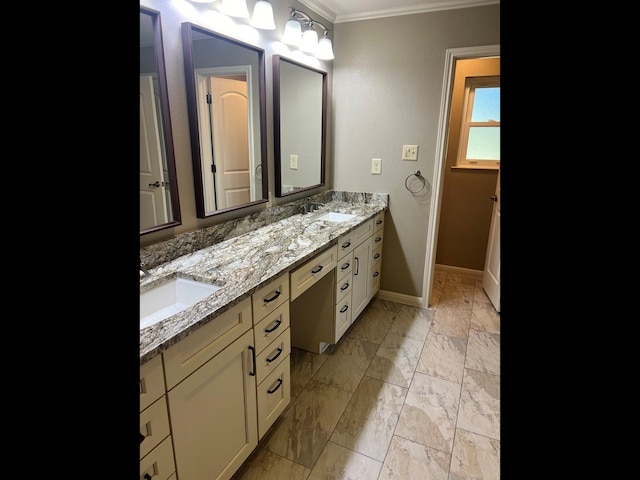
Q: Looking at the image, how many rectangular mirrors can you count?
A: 3